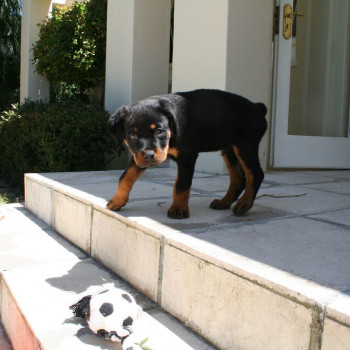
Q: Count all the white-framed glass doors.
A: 1